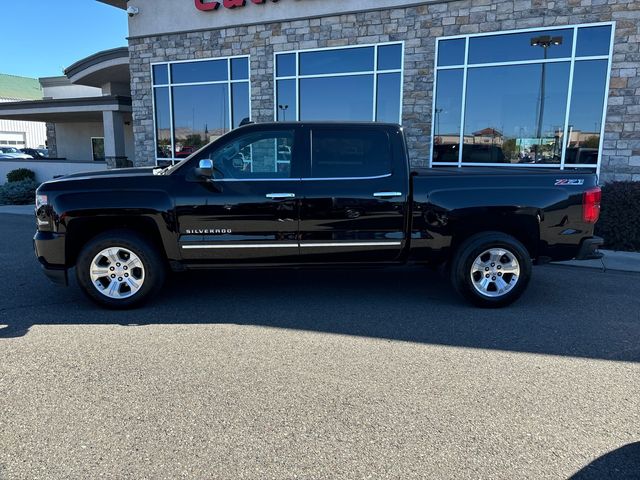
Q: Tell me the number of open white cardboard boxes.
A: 0